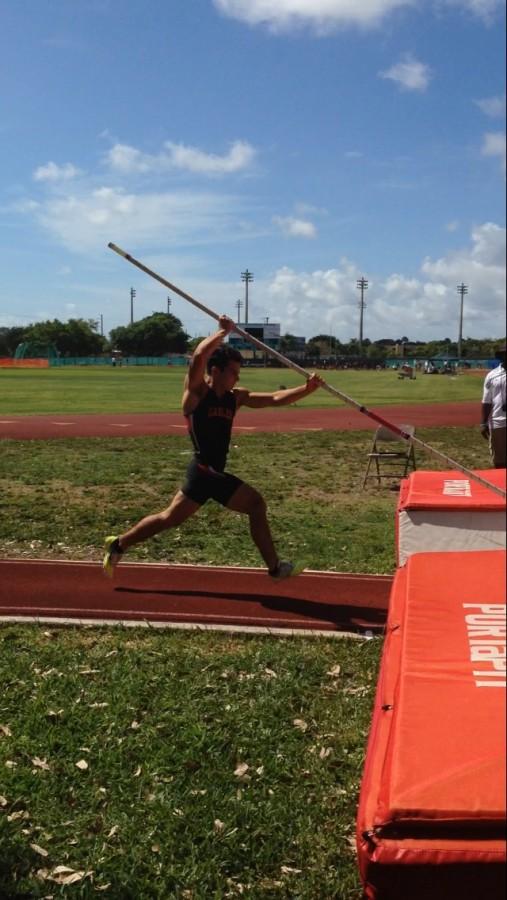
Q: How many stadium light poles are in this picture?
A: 6